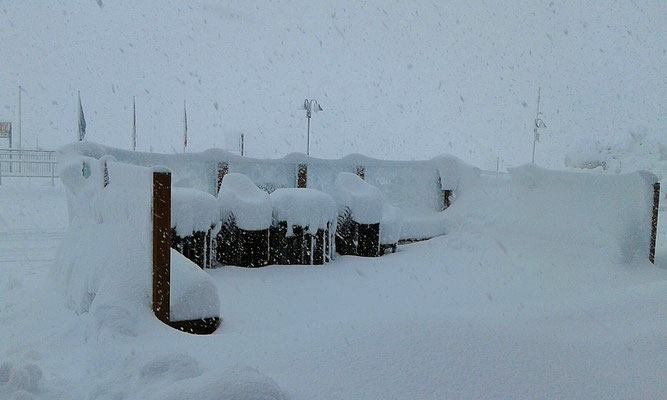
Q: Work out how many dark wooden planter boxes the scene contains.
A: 4